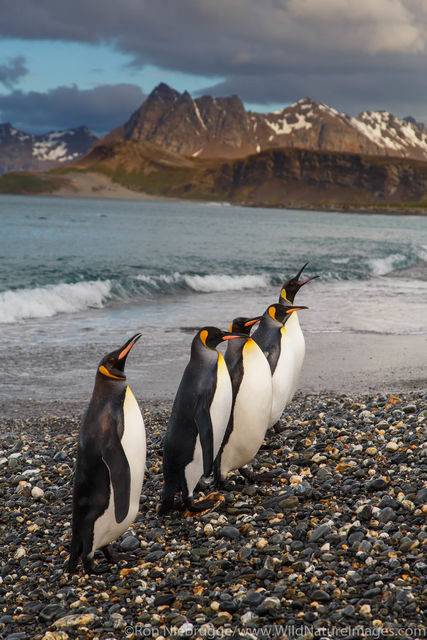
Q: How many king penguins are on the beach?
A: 5